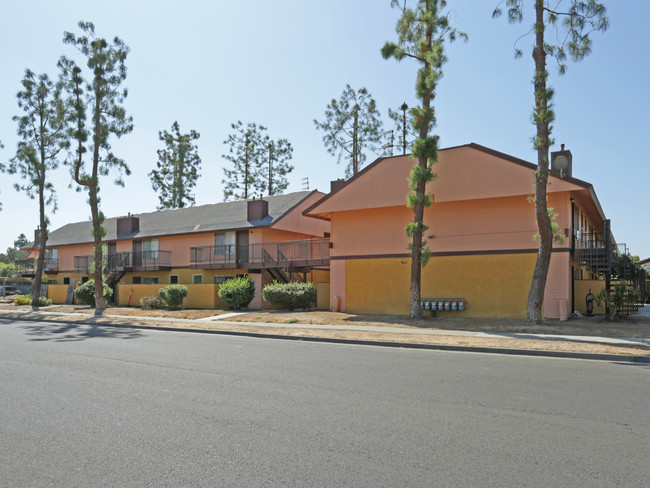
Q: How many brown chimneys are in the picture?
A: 5